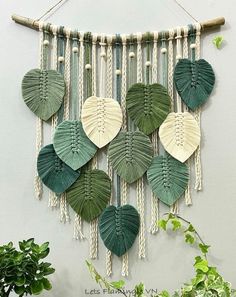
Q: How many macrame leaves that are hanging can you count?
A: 11